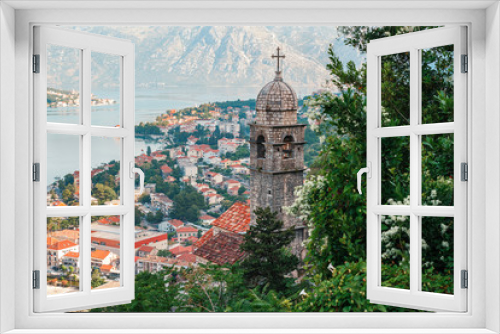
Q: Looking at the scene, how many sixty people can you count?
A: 0